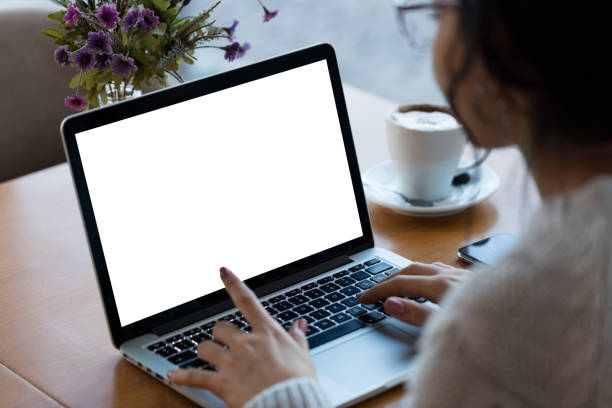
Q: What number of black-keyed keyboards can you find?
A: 1